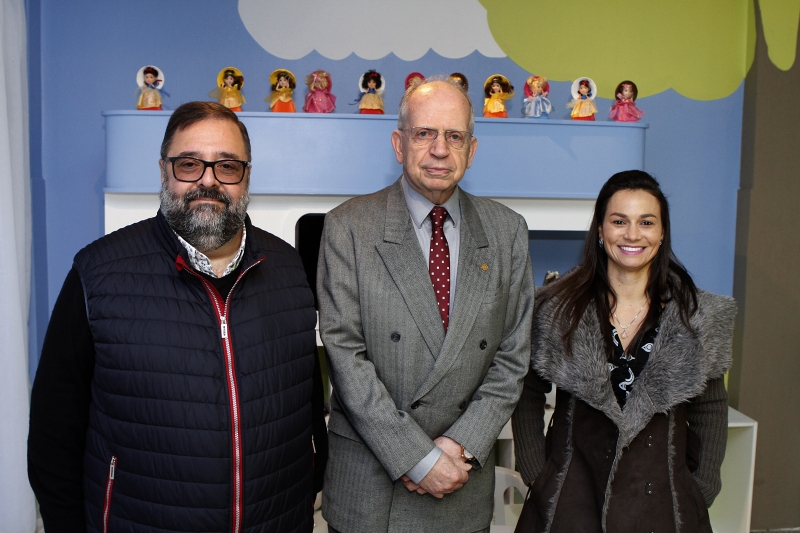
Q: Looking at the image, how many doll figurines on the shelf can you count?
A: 11